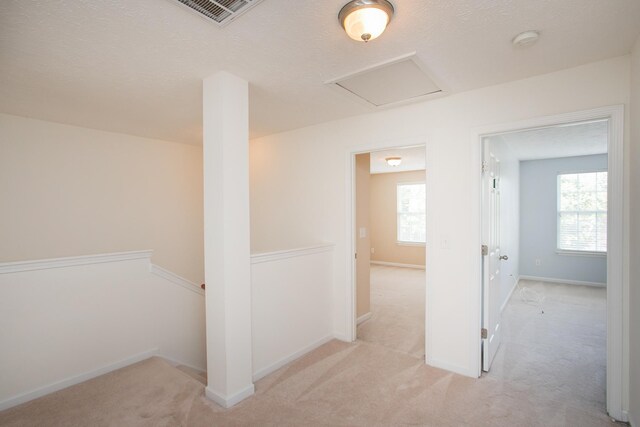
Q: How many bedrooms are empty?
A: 2